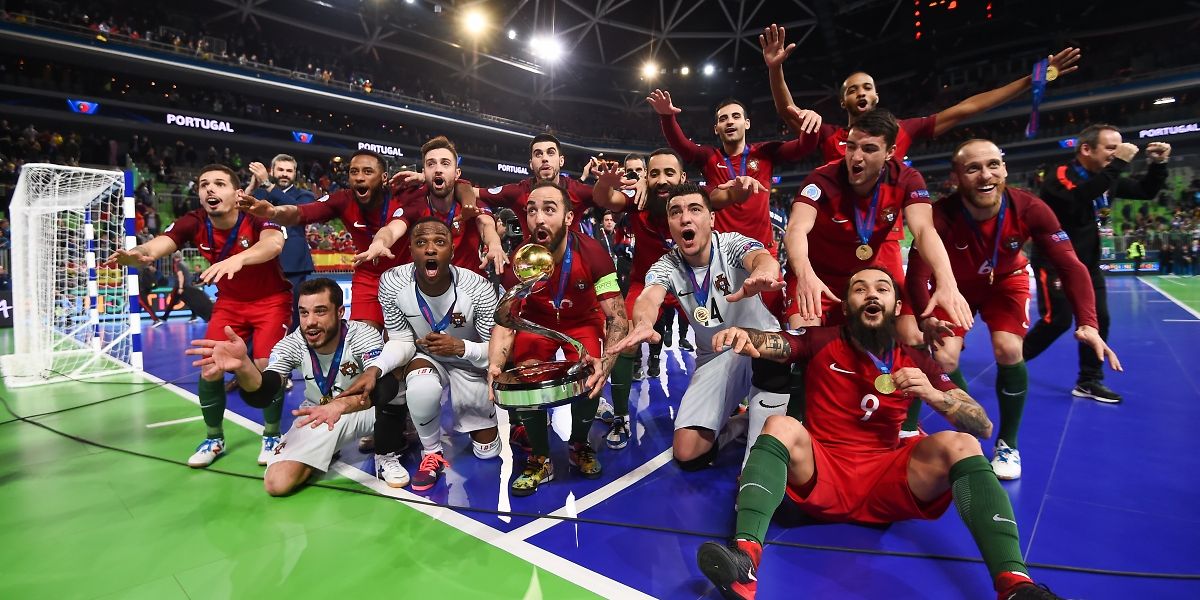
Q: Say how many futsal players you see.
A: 14